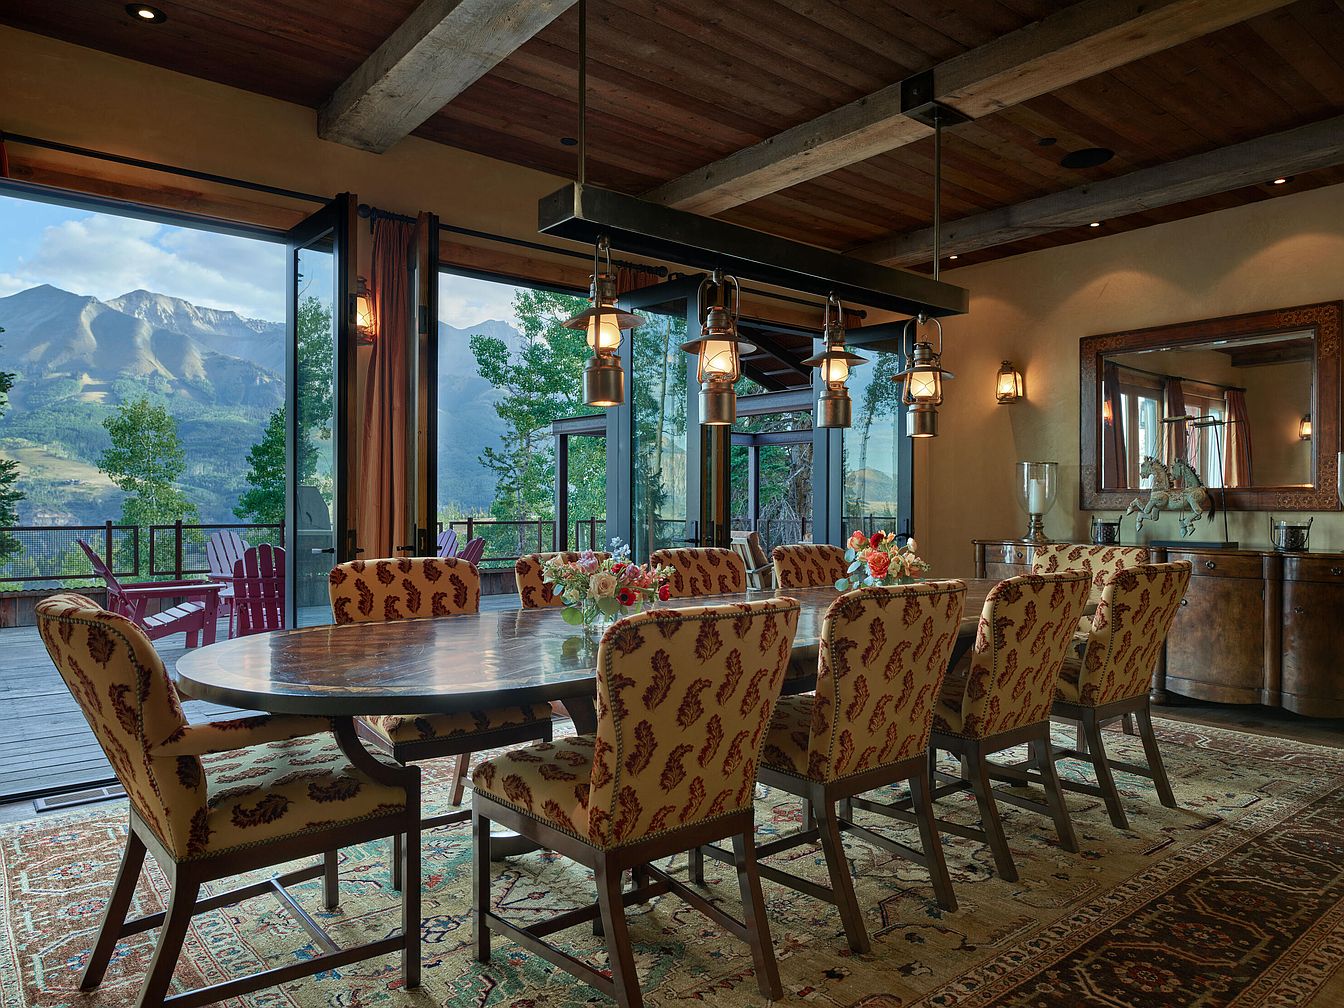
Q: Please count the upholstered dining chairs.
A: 10